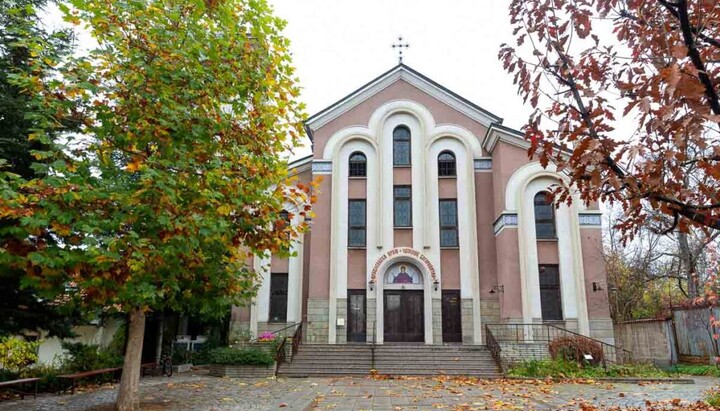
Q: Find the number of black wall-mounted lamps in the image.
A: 4